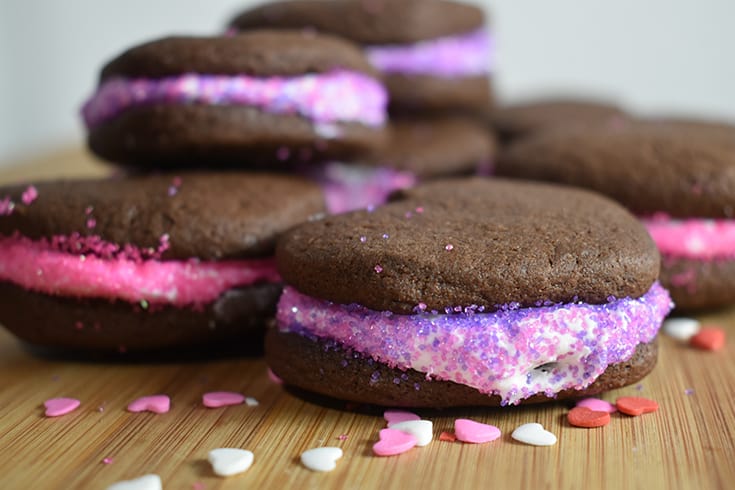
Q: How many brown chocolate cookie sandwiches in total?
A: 7